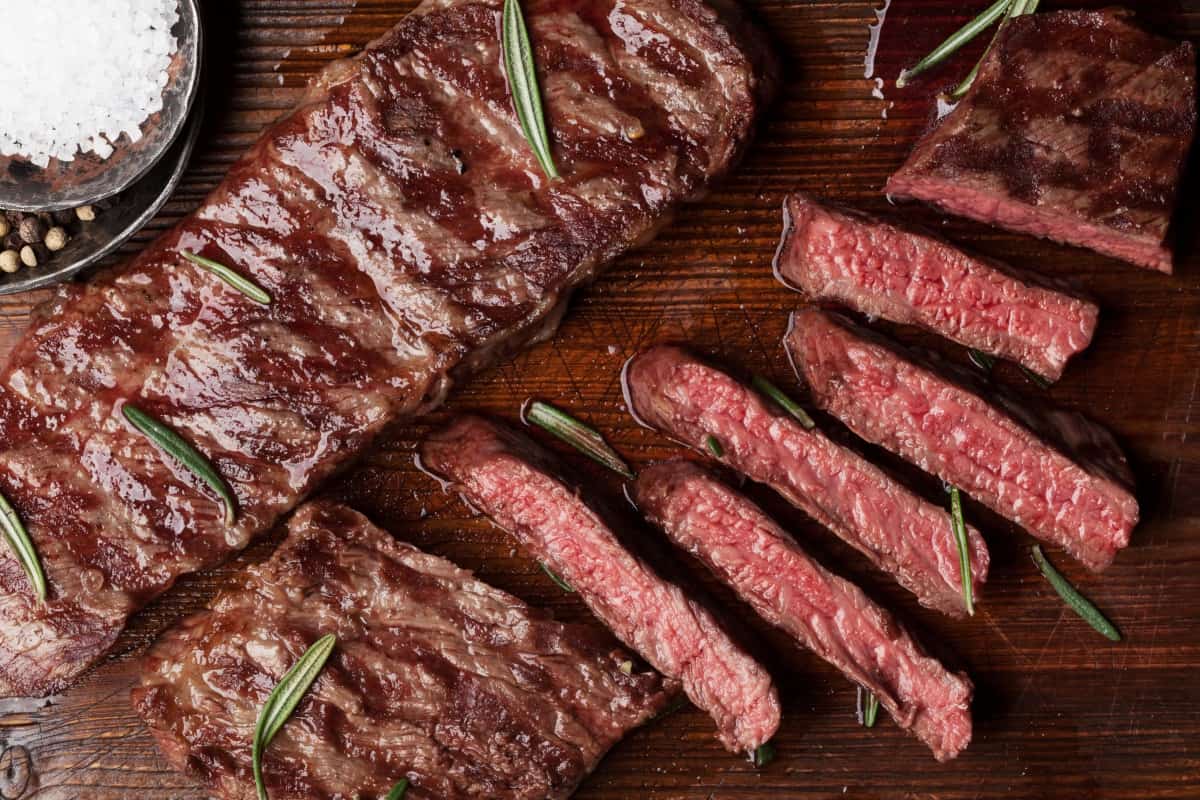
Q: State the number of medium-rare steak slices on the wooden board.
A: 5